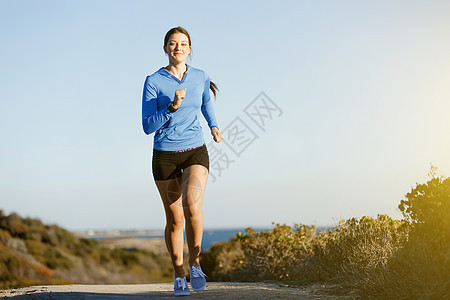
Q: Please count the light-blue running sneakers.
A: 2